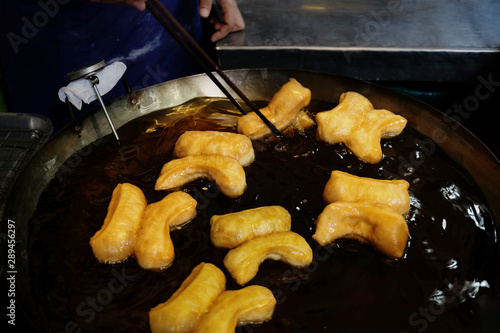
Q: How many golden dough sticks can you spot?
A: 14